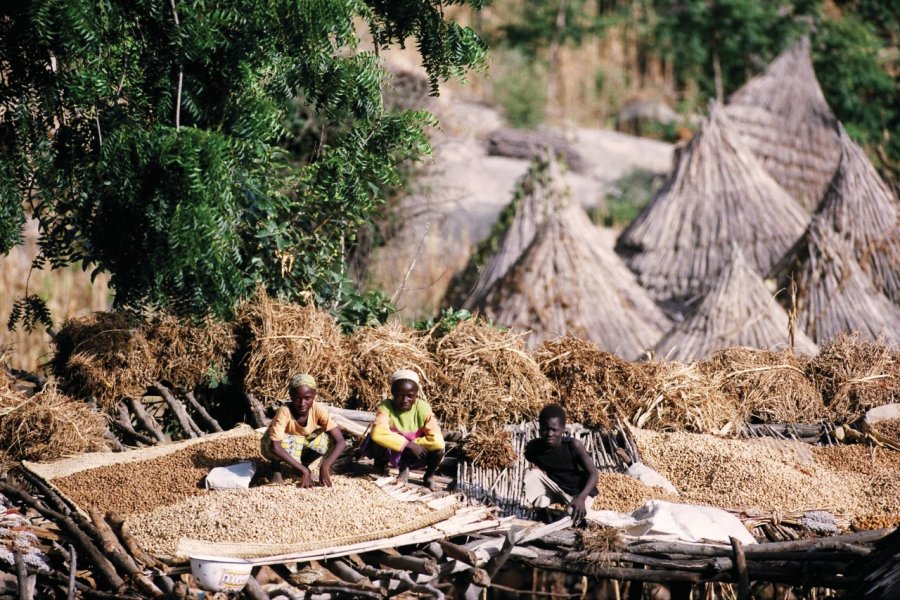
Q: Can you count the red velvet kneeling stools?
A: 0